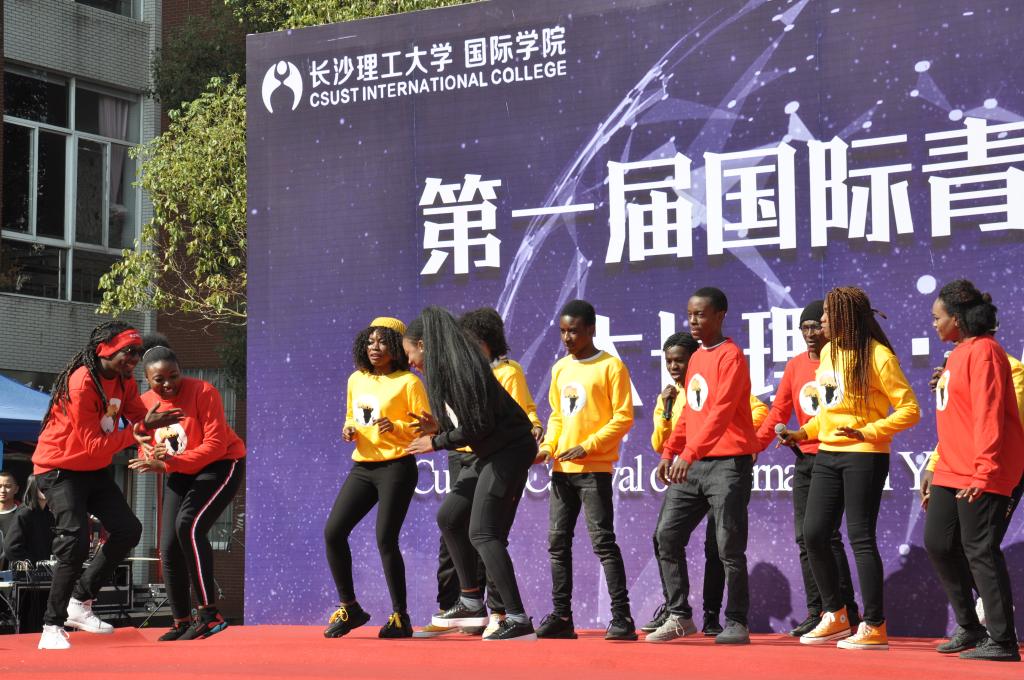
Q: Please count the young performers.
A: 12